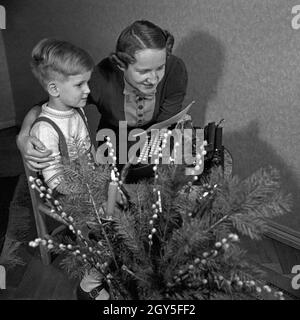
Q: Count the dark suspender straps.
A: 2